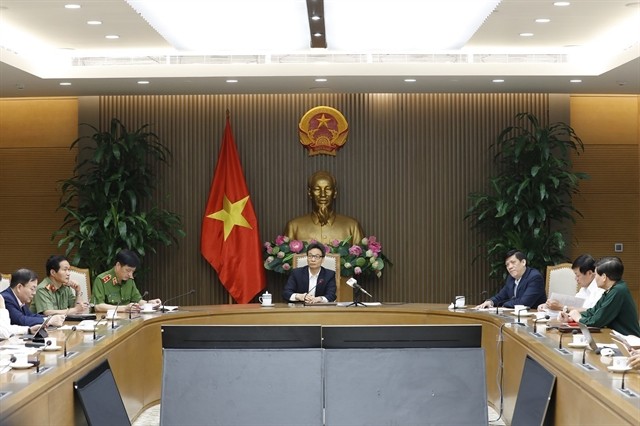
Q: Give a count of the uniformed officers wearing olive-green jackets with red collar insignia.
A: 2